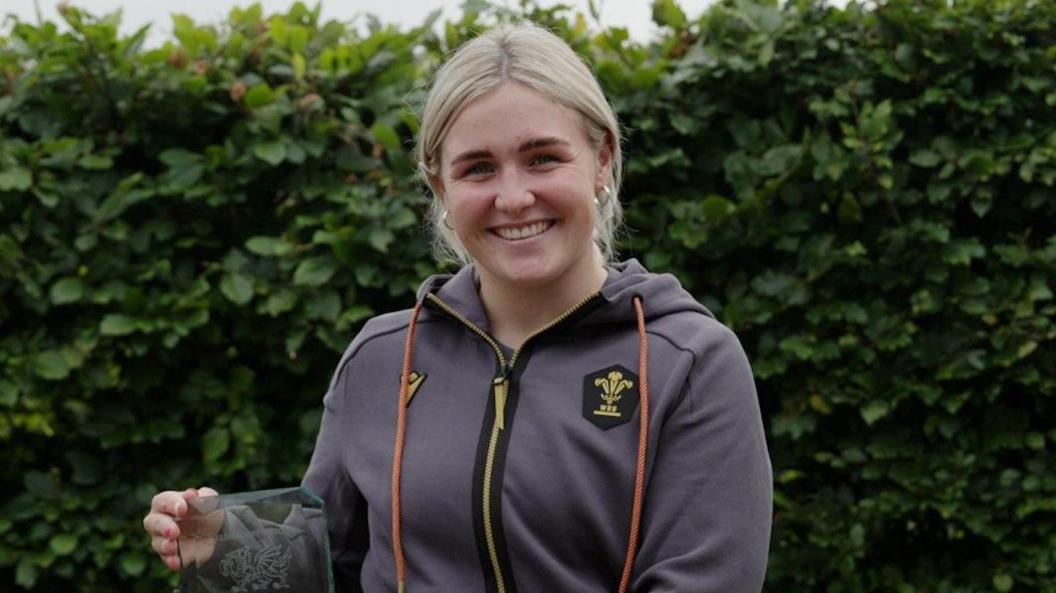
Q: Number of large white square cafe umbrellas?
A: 0